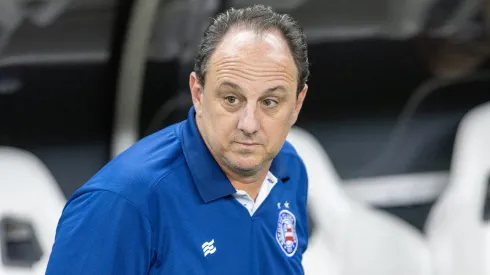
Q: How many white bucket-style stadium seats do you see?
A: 3